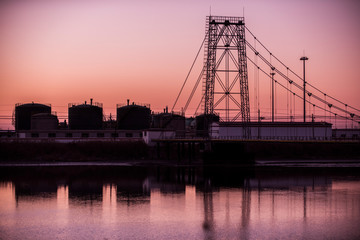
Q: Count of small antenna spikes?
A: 2